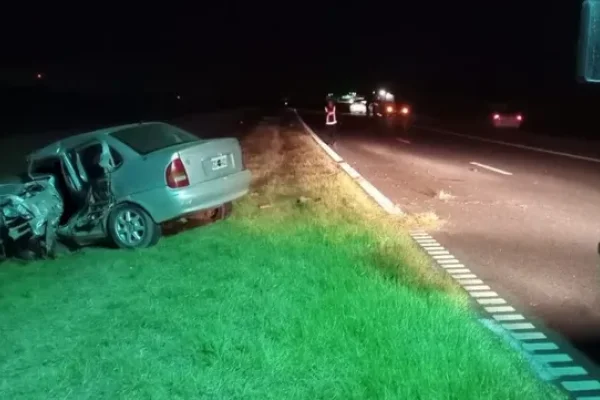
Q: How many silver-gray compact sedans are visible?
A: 1